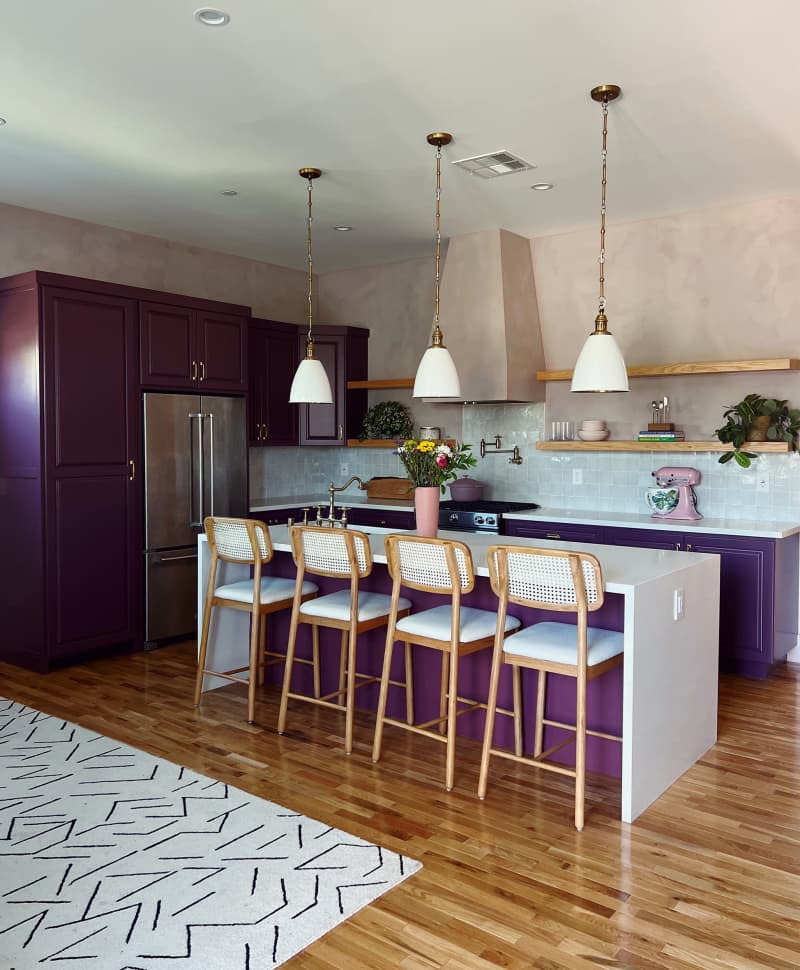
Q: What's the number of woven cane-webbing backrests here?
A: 4